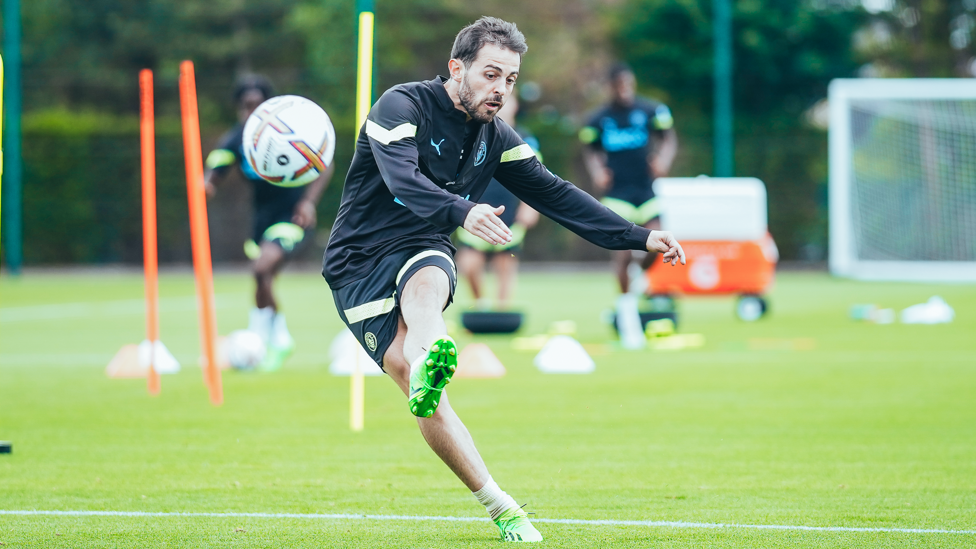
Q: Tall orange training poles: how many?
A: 2